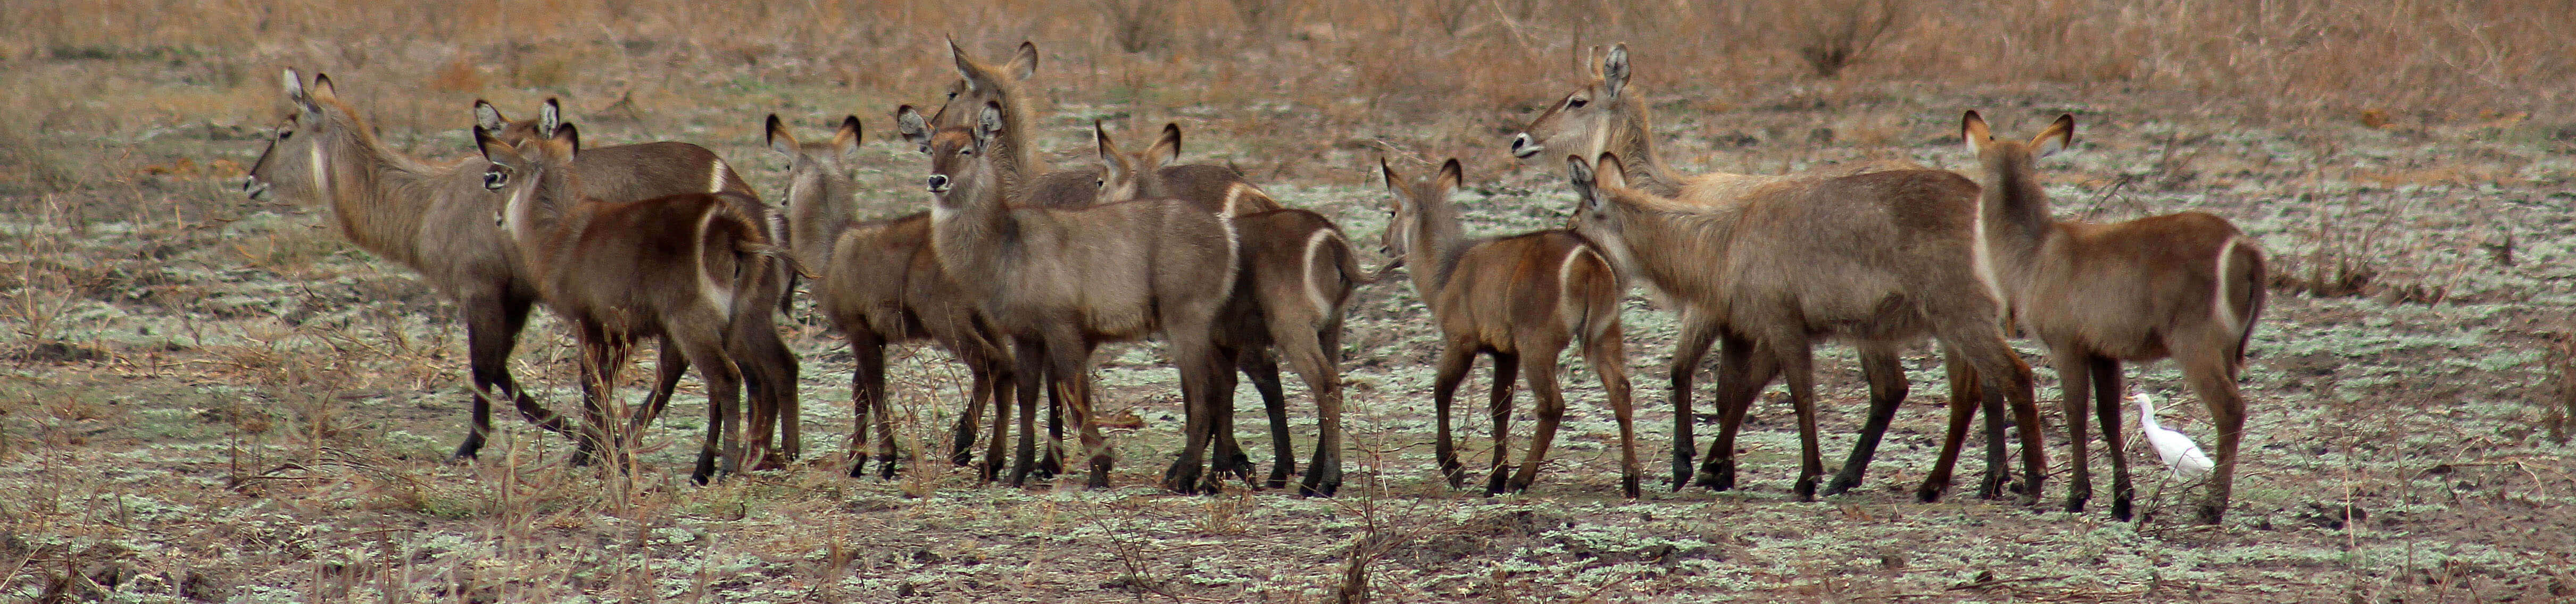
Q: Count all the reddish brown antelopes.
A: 11